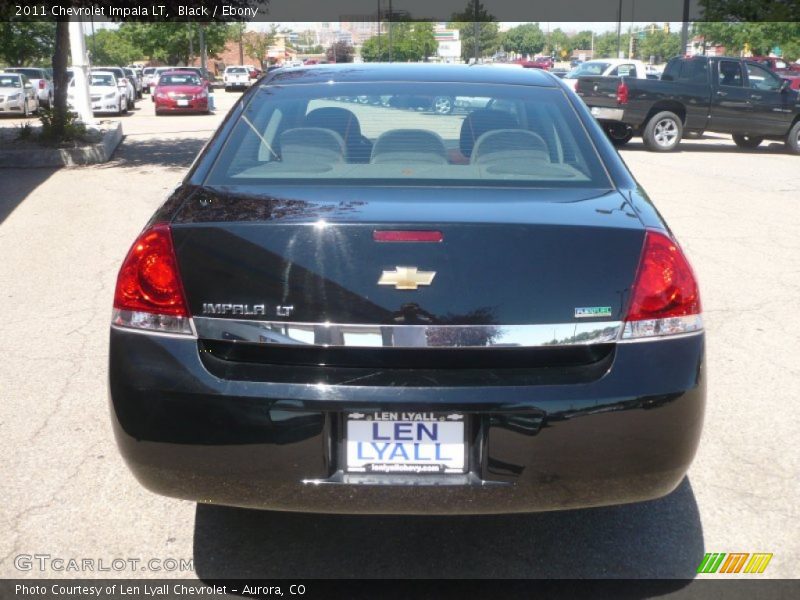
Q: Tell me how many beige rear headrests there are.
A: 3